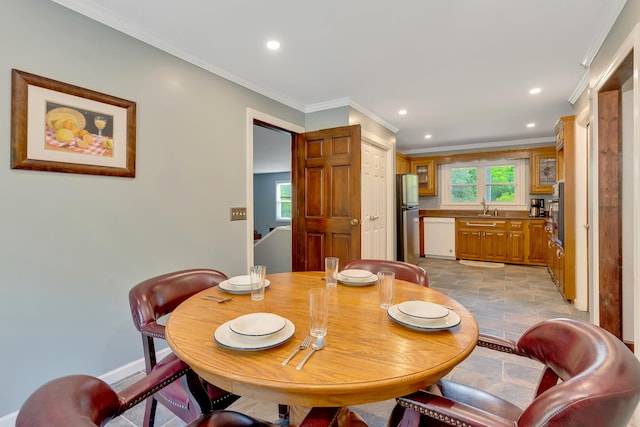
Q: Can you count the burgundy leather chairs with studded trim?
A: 4